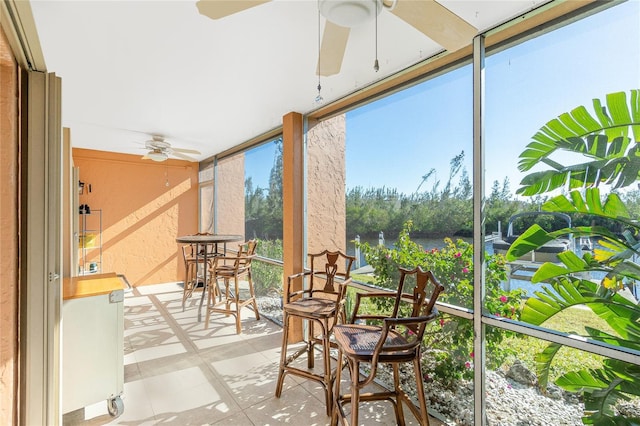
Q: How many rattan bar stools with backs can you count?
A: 4